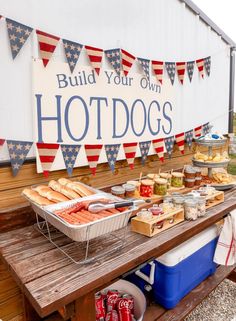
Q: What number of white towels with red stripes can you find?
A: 1